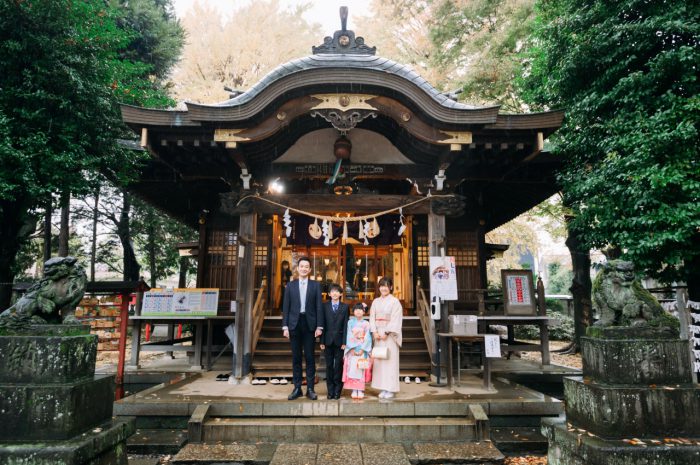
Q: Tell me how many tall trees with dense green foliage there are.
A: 2